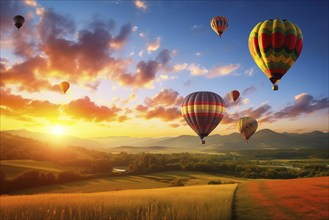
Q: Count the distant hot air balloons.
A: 5